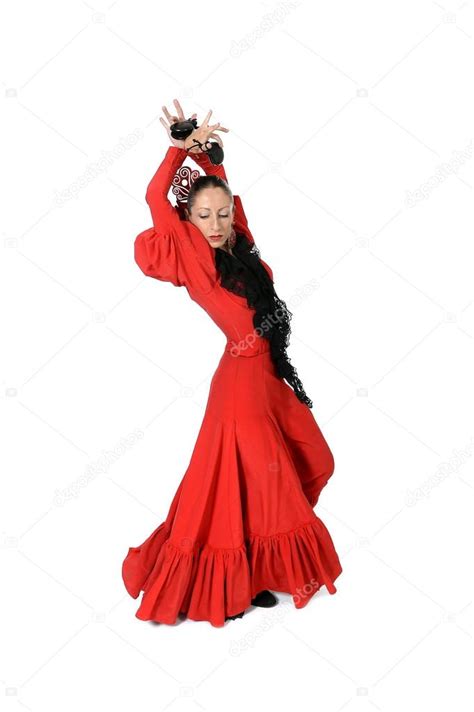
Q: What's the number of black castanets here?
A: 2